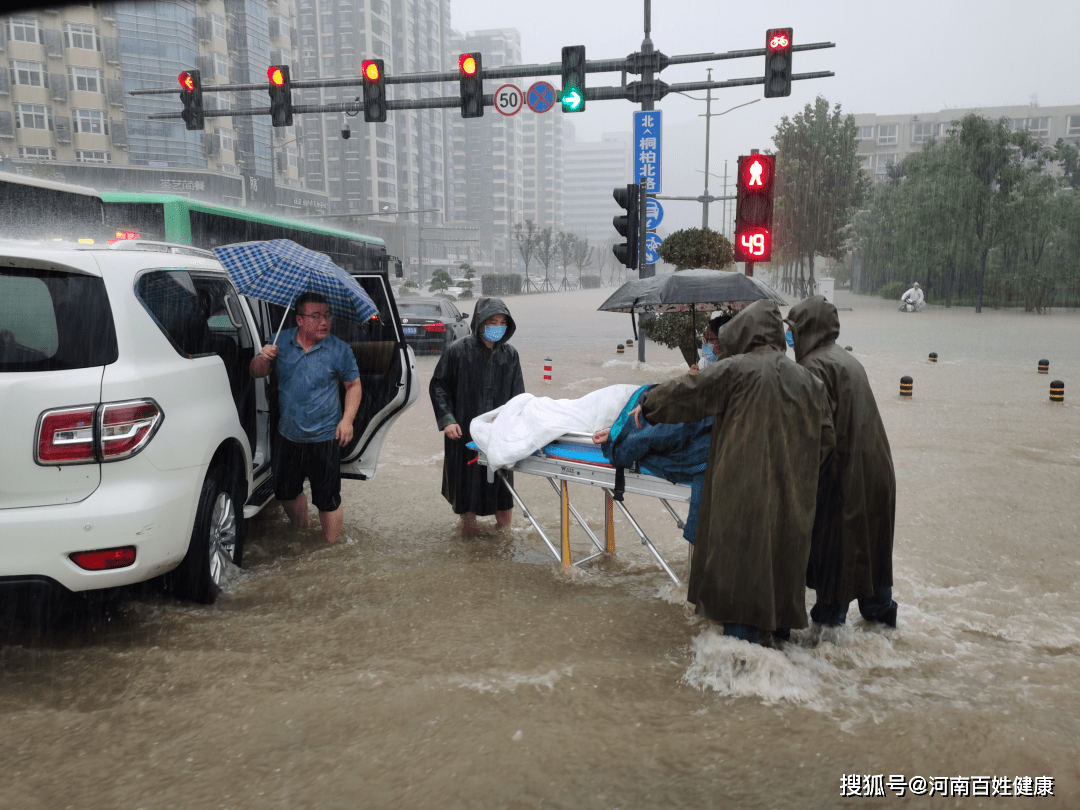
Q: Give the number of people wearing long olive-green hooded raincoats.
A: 2